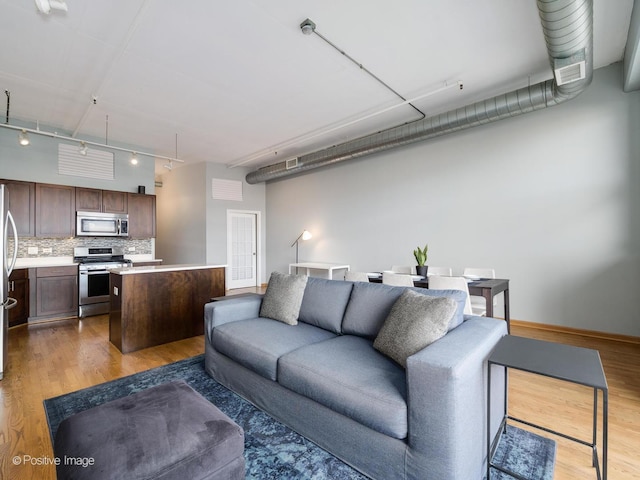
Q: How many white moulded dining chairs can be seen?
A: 6